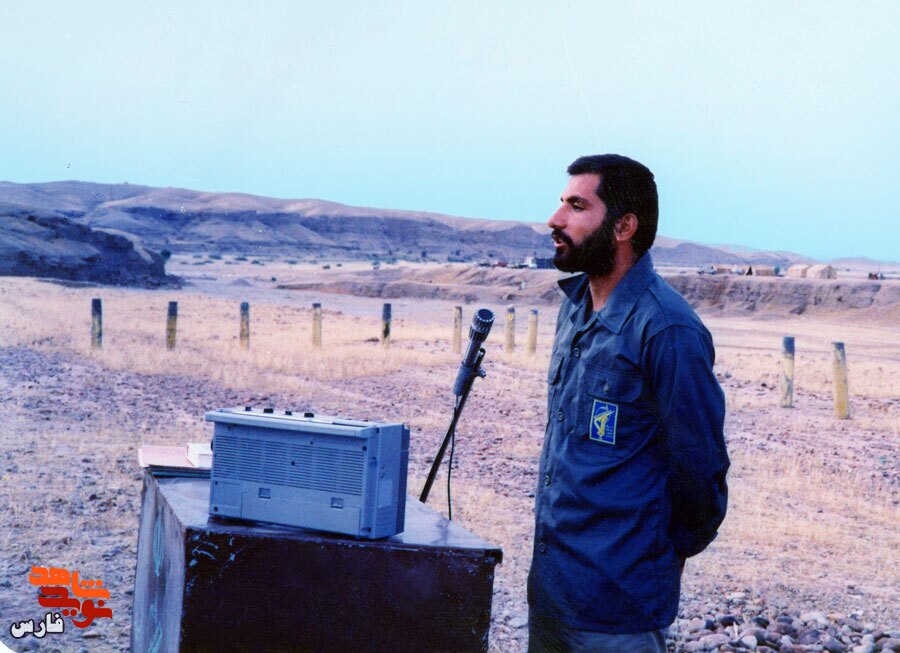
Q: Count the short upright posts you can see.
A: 10